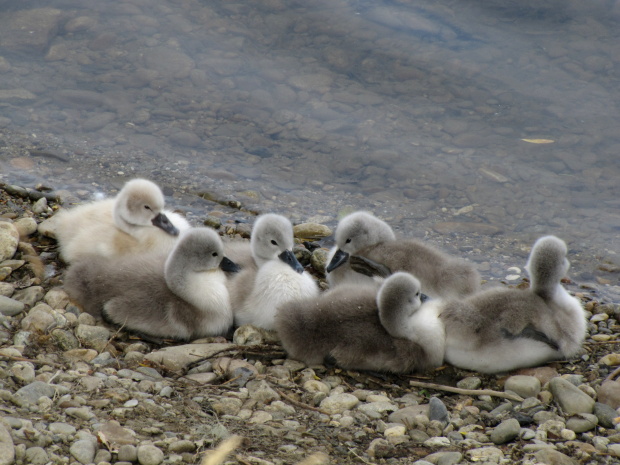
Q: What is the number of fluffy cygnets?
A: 6